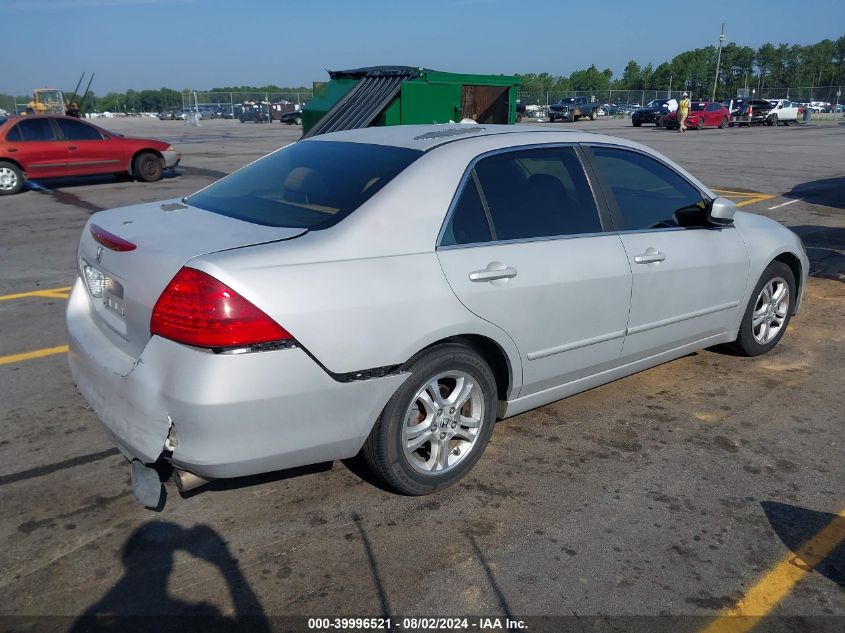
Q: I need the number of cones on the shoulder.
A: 0